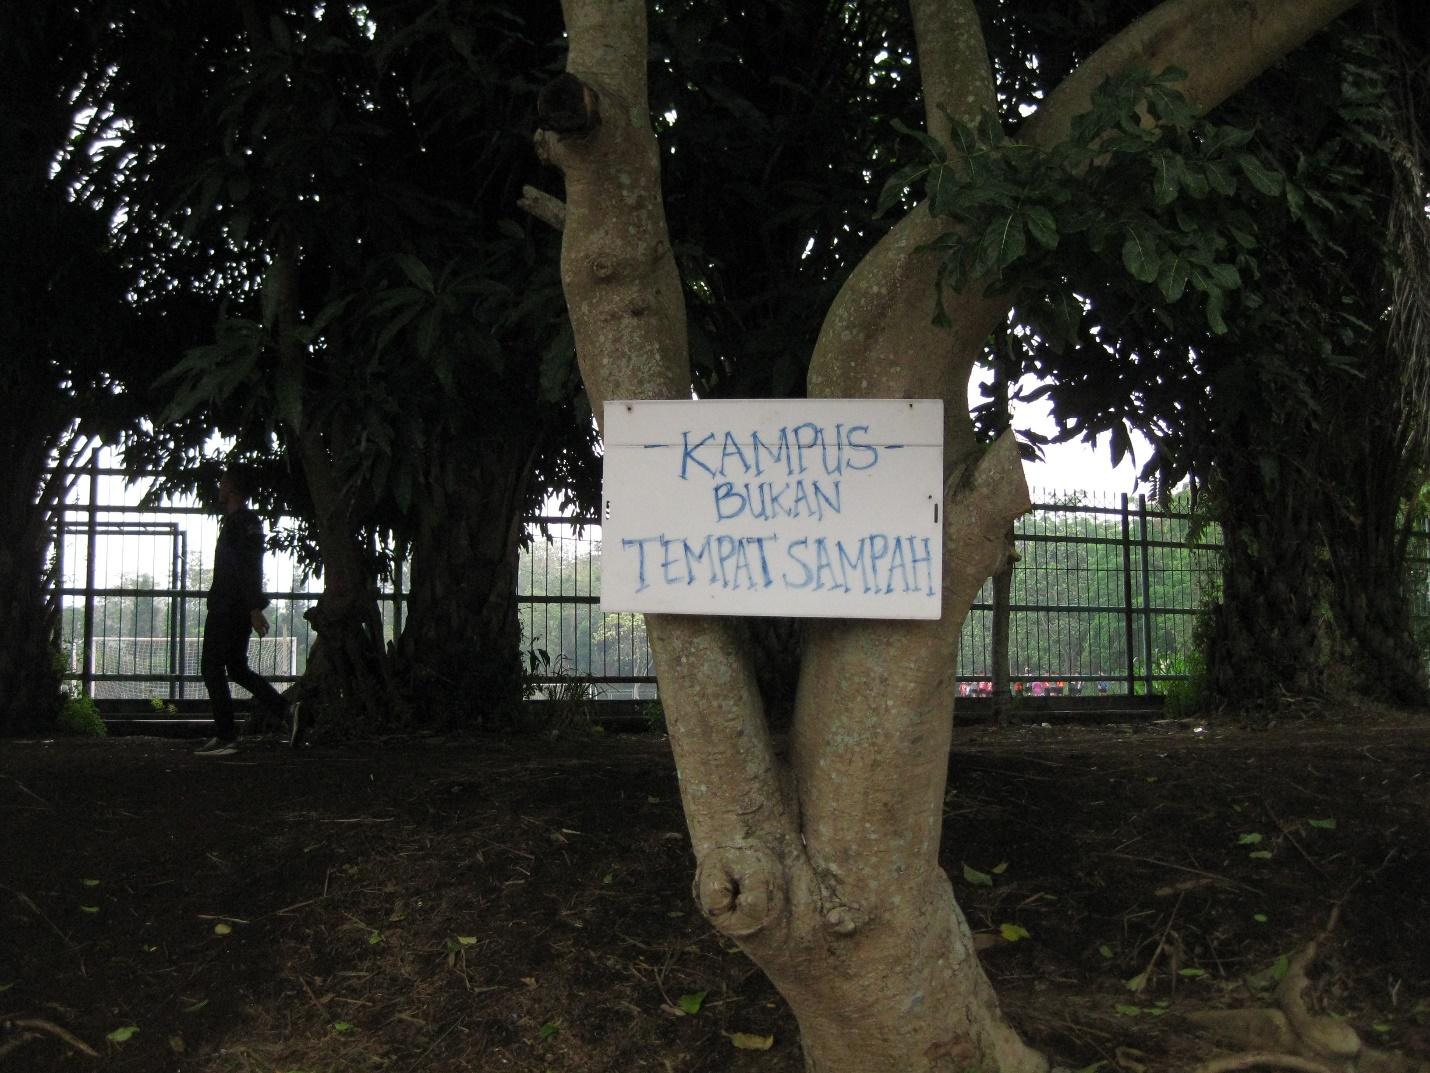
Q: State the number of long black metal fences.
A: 1